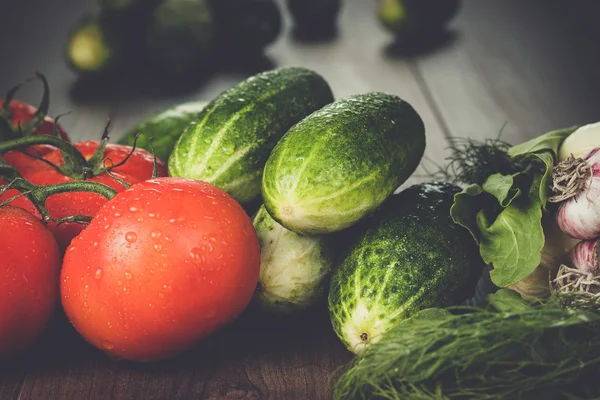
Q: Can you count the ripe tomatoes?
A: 4